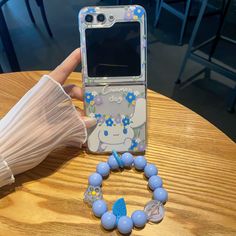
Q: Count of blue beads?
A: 12